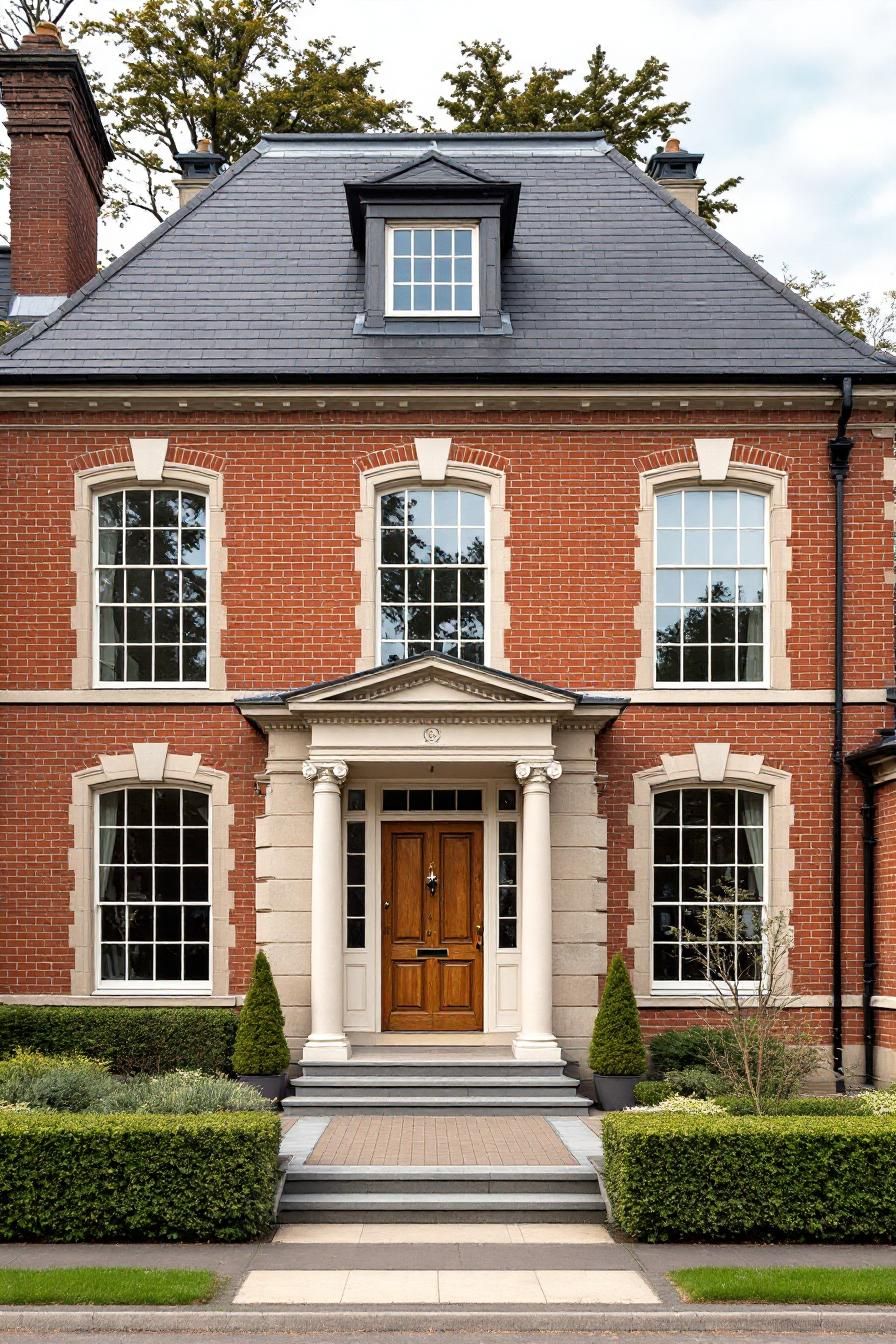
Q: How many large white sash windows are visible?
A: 5